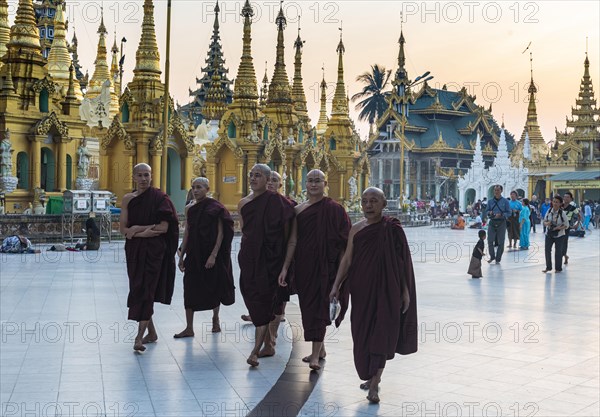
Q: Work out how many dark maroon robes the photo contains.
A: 6